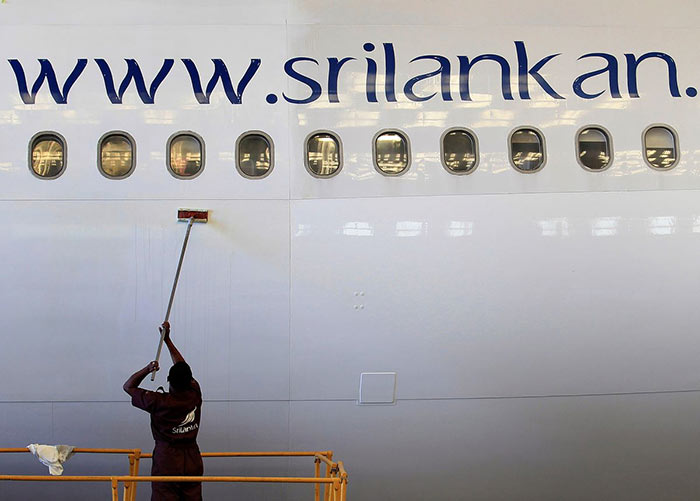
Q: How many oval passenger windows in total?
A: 10